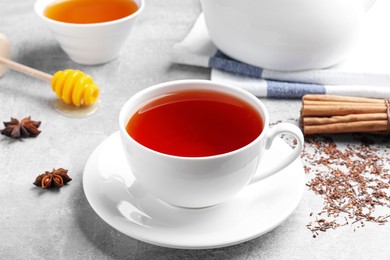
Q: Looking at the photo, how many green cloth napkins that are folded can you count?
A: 0